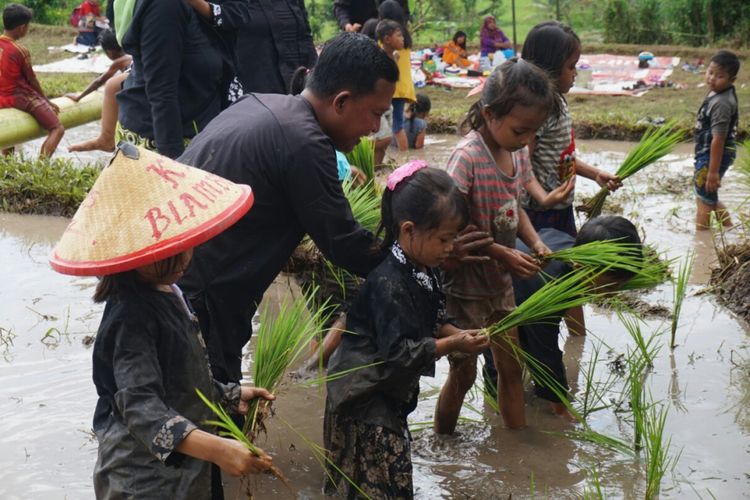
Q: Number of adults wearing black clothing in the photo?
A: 4